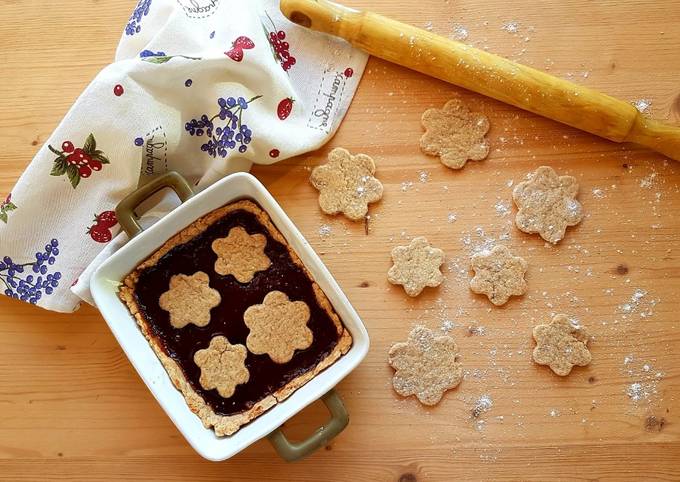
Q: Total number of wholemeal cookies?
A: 11